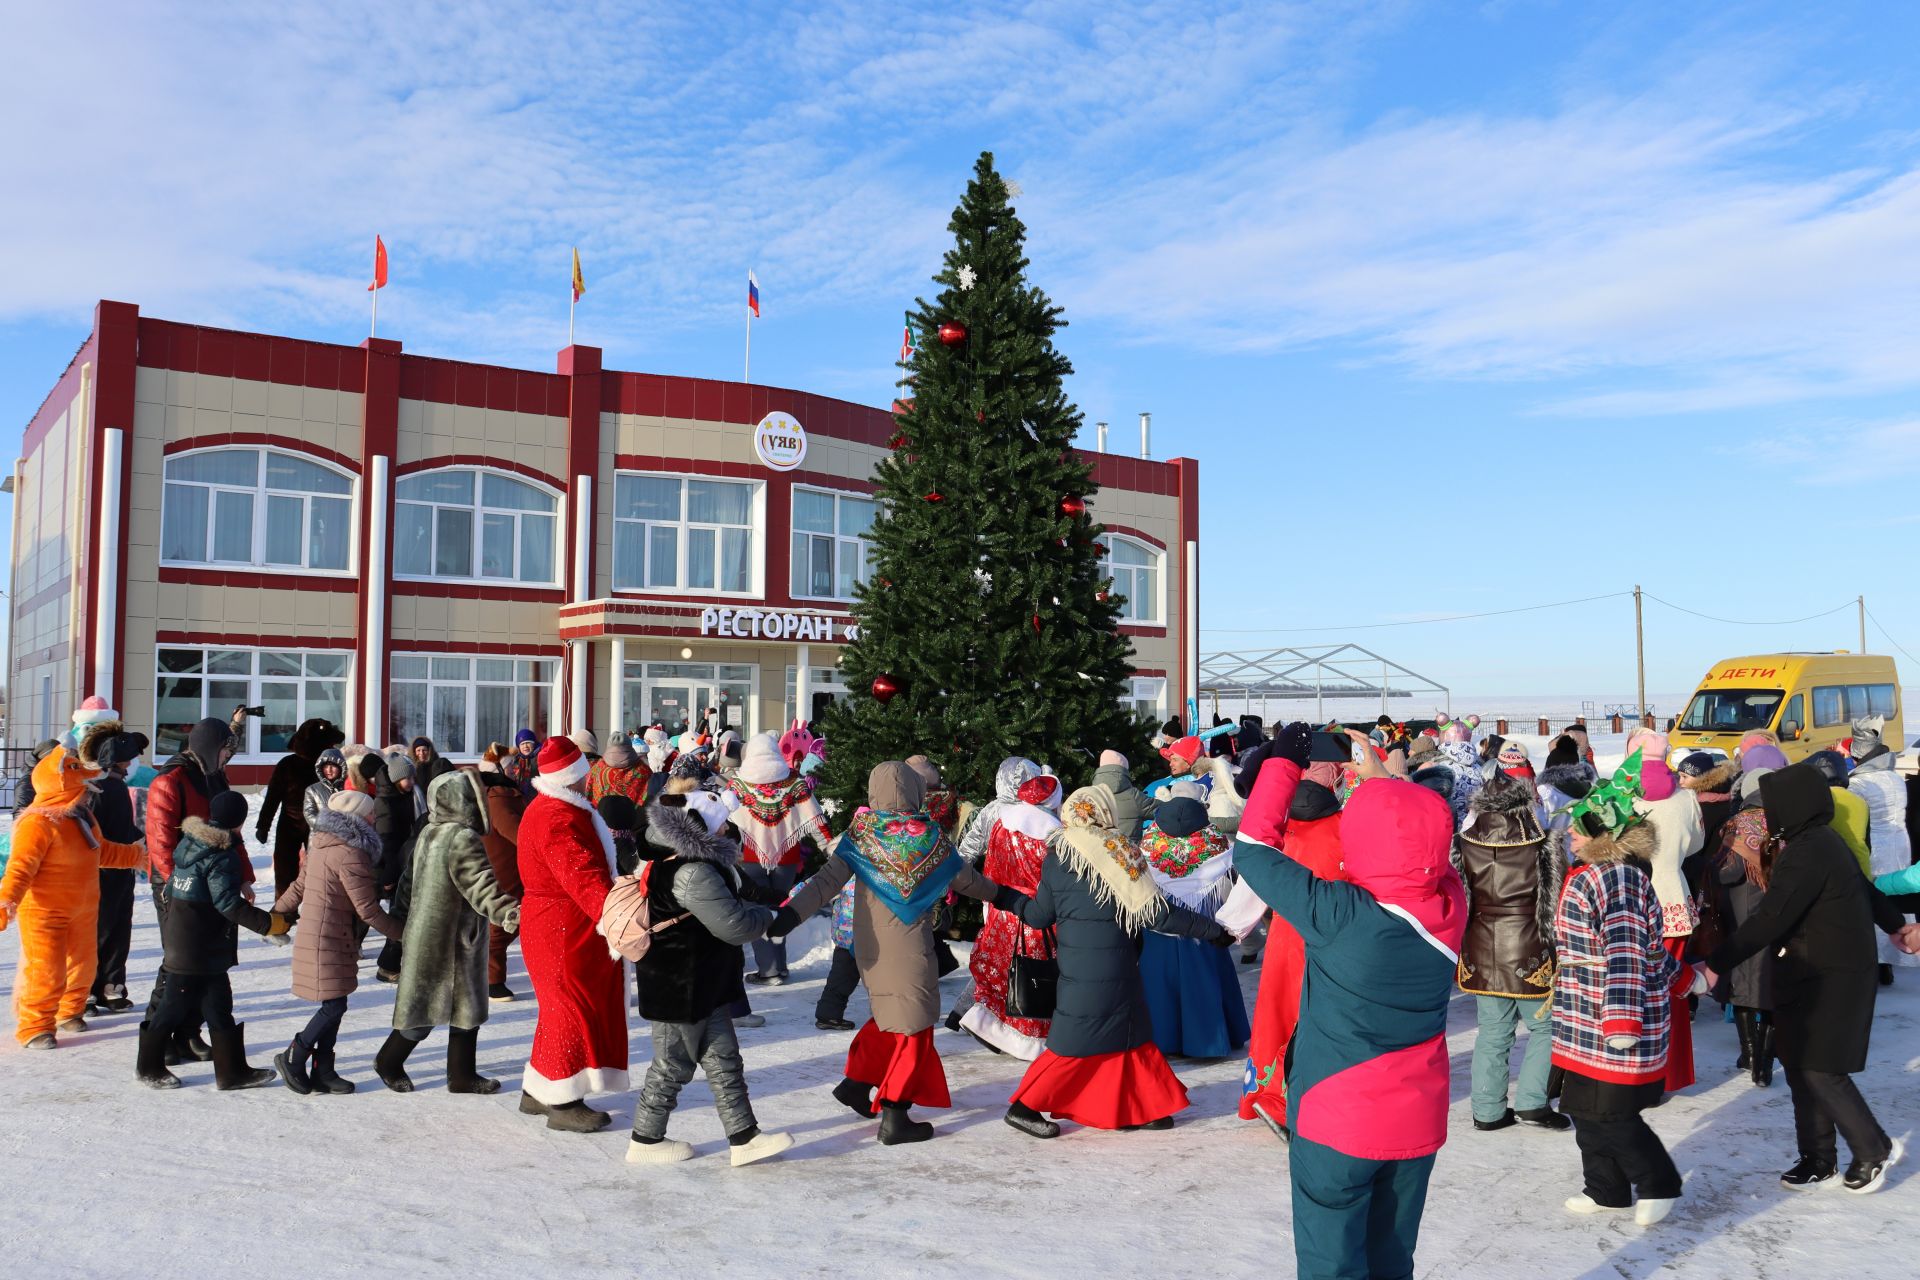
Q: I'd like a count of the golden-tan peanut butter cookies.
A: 0